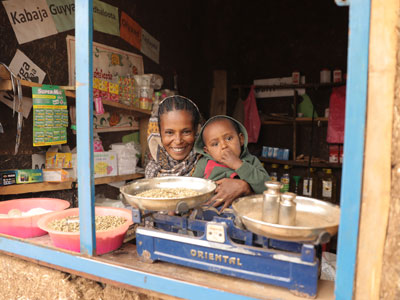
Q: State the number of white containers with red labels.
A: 2